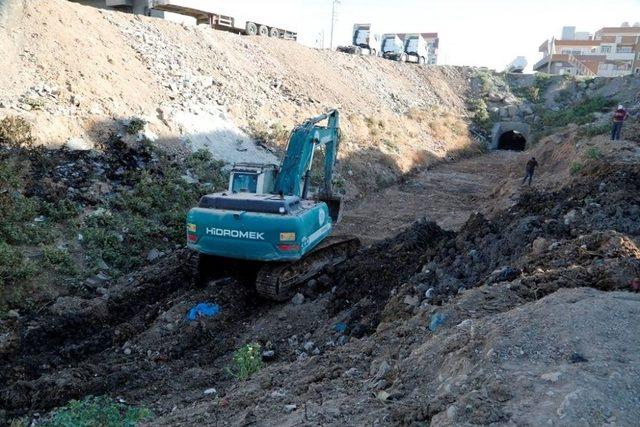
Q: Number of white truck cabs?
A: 3